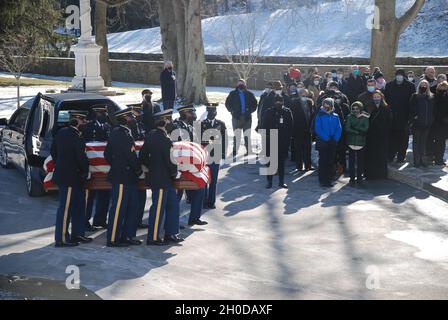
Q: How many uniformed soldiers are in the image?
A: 7